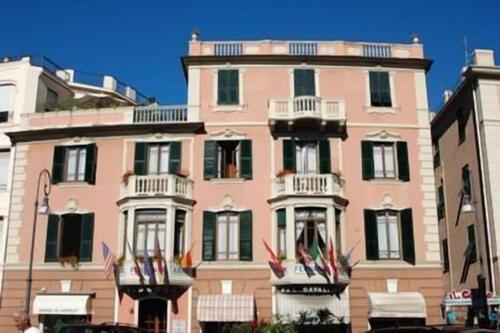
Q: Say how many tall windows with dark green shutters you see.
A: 11